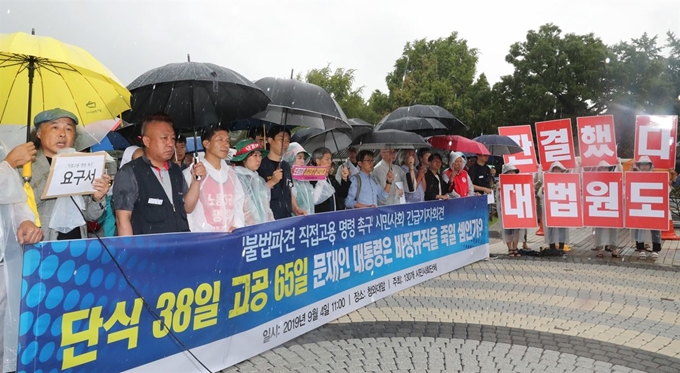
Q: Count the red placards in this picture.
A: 8